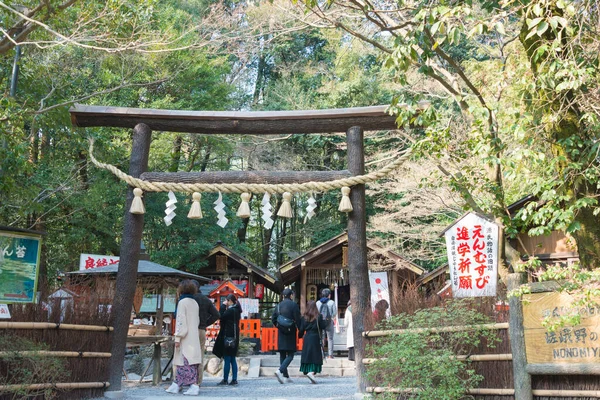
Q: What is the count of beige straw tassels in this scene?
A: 5